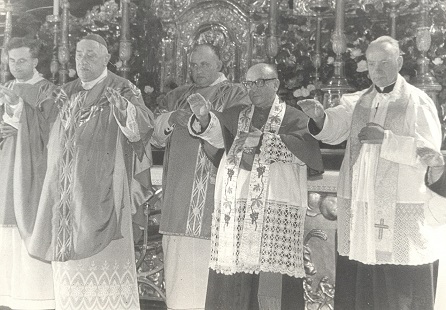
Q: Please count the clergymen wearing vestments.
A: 5